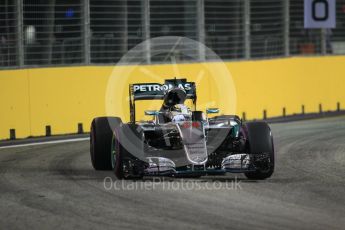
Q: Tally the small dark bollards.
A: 9